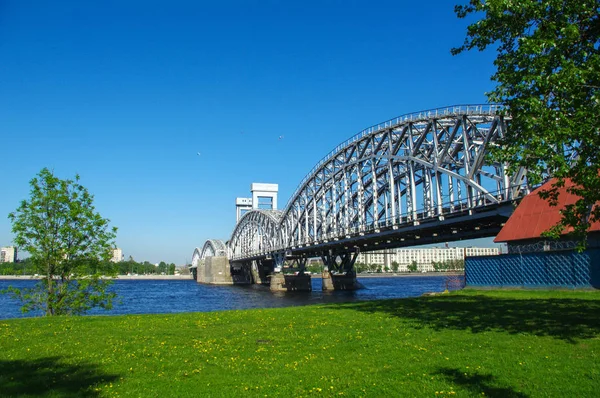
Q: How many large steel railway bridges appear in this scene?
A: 1